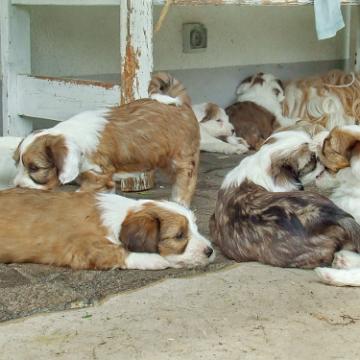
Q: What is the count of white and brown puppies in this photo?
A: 6